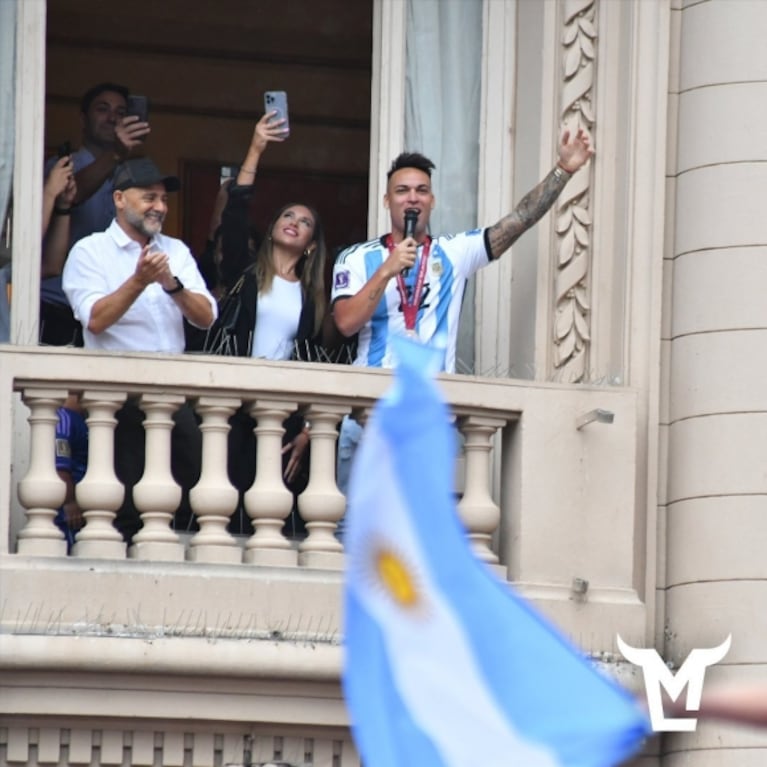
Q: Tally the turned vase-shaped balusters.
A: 7